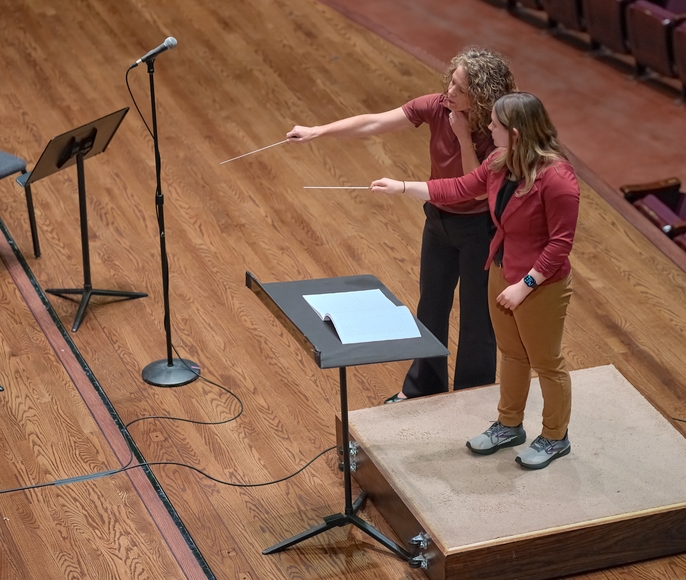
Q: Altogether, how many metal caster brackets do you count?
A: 4